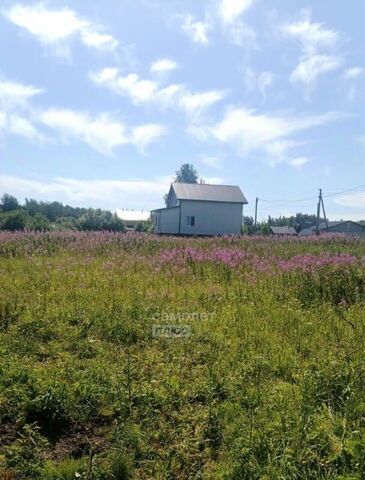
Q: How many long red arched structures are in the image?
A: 0